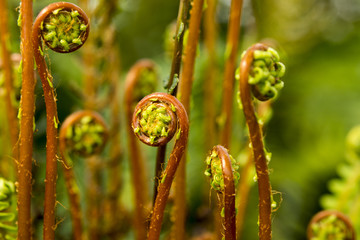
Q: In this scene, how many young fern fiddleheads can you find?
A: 7